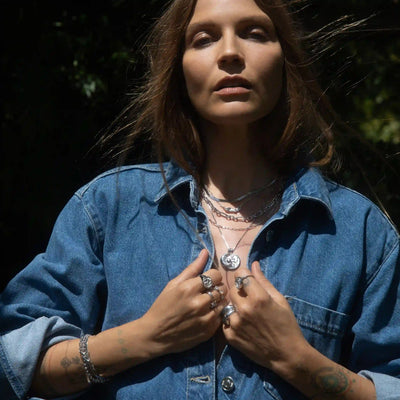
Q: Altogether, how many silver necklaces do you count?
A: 5